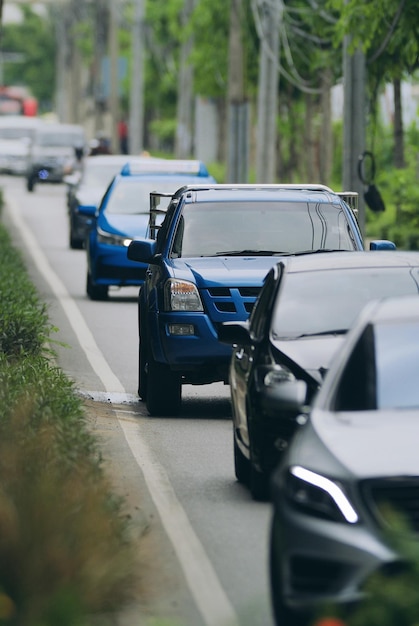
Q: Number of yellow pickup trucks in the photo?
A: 0